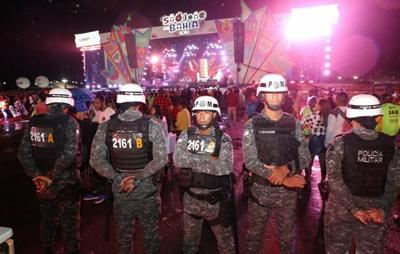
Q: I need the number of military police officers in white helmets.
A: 5